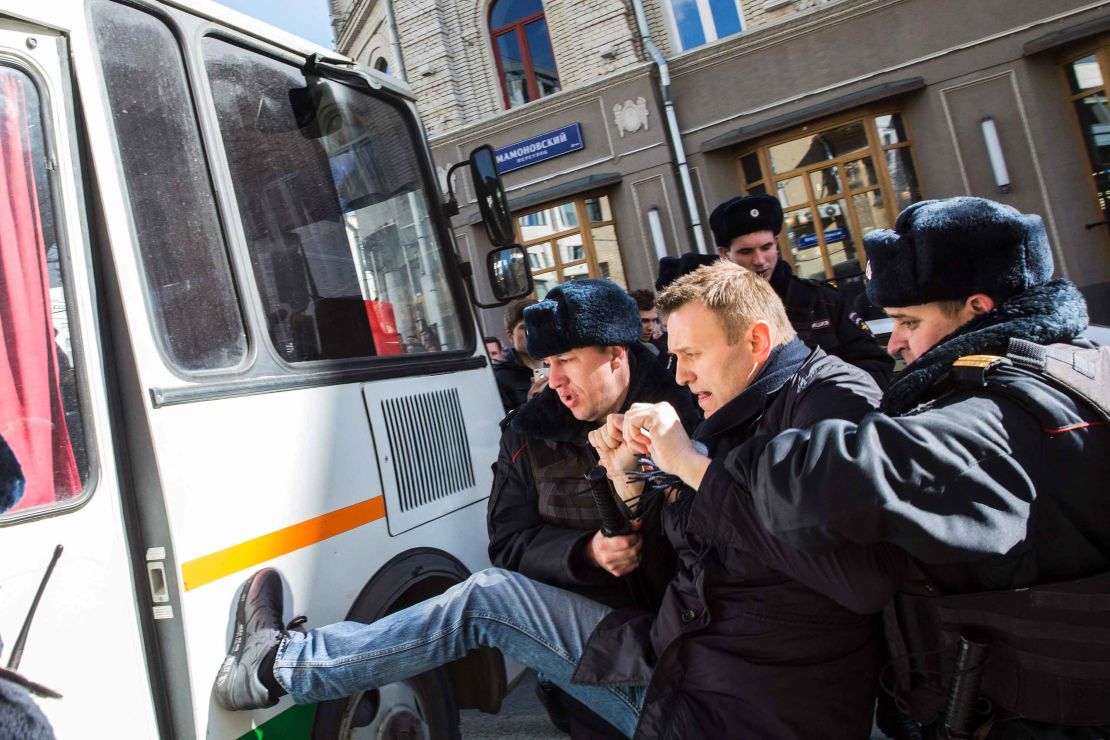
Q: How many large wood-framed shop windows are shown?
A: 3